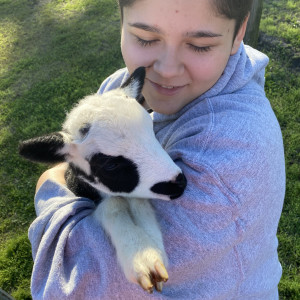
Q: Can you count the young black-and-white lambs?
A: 1